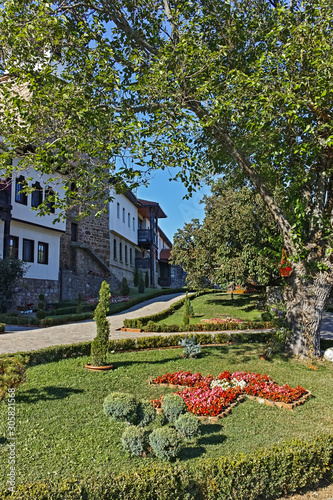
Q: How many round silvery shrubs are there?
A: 6